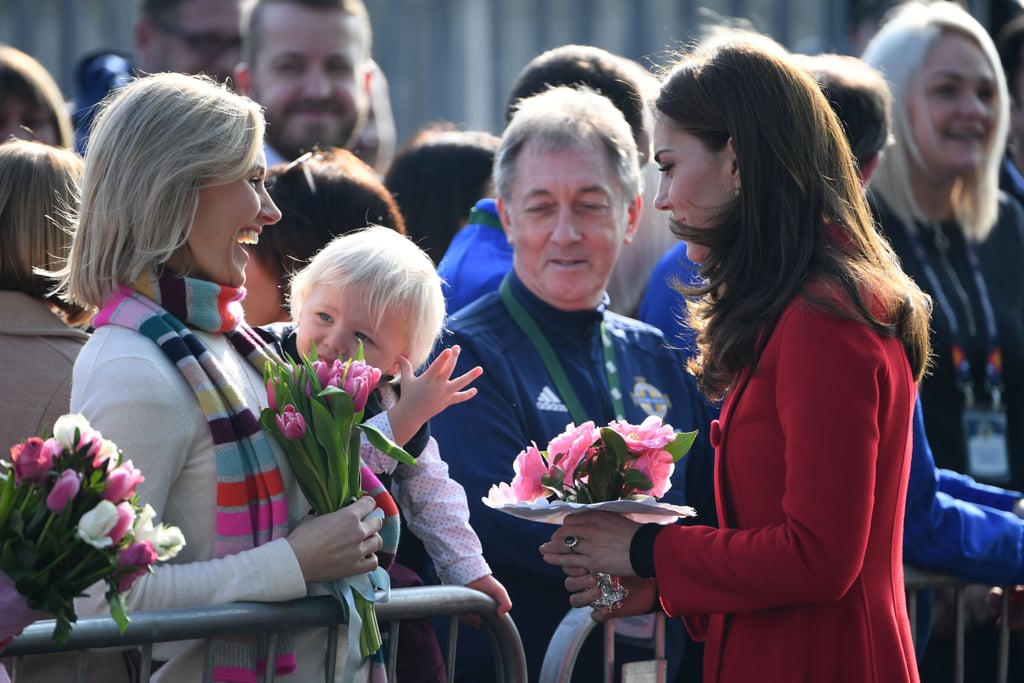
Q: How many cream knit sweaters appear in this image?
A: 1